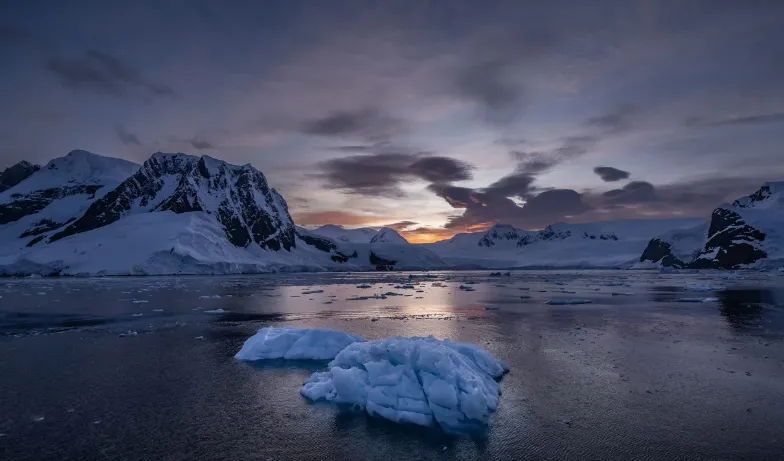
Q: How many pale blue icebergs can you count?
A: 2